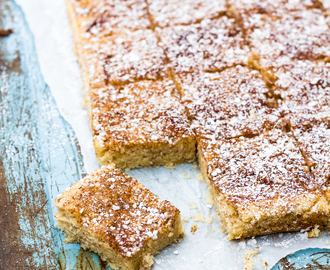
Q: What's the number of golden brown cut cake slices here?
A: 12